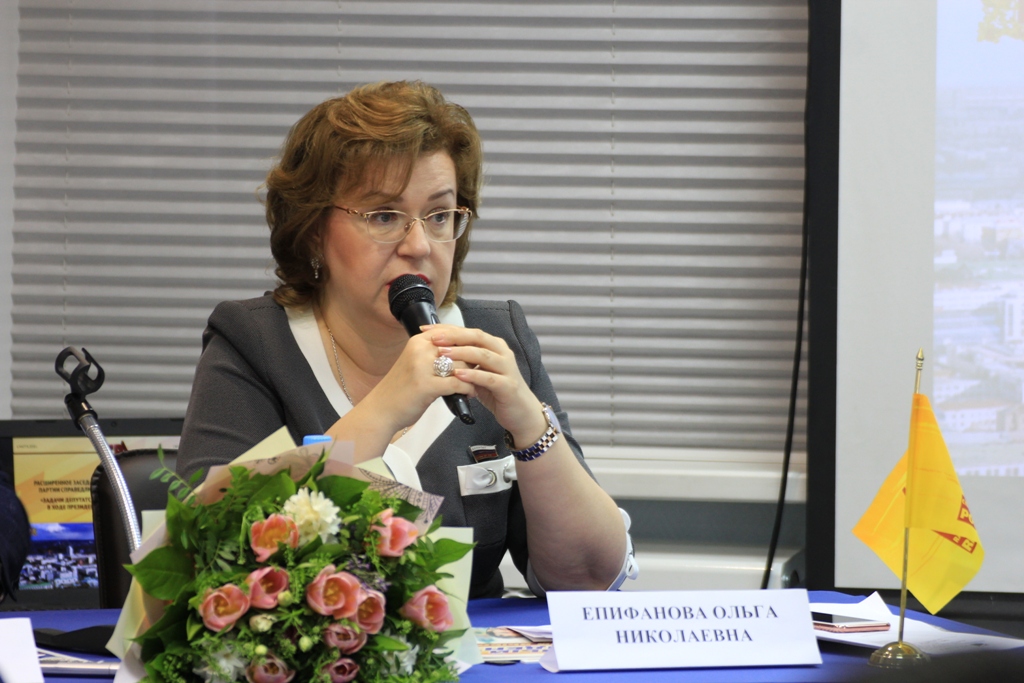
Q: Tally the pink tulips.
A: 10